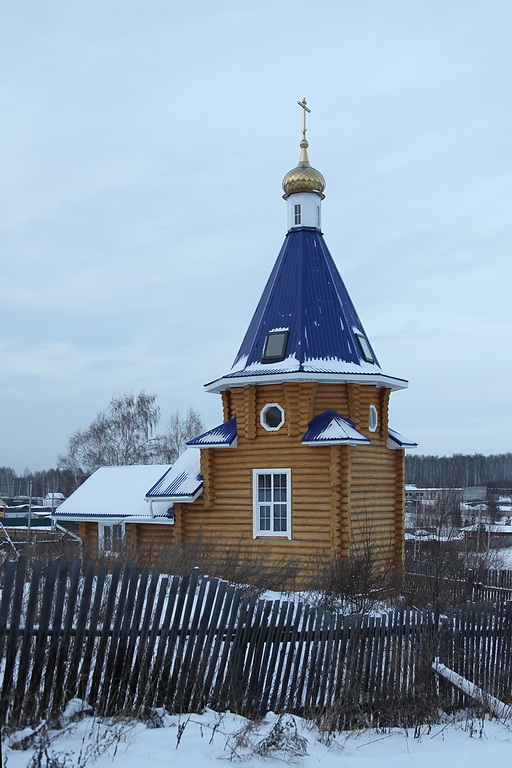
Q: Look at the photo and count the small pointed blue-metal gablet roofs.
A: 3